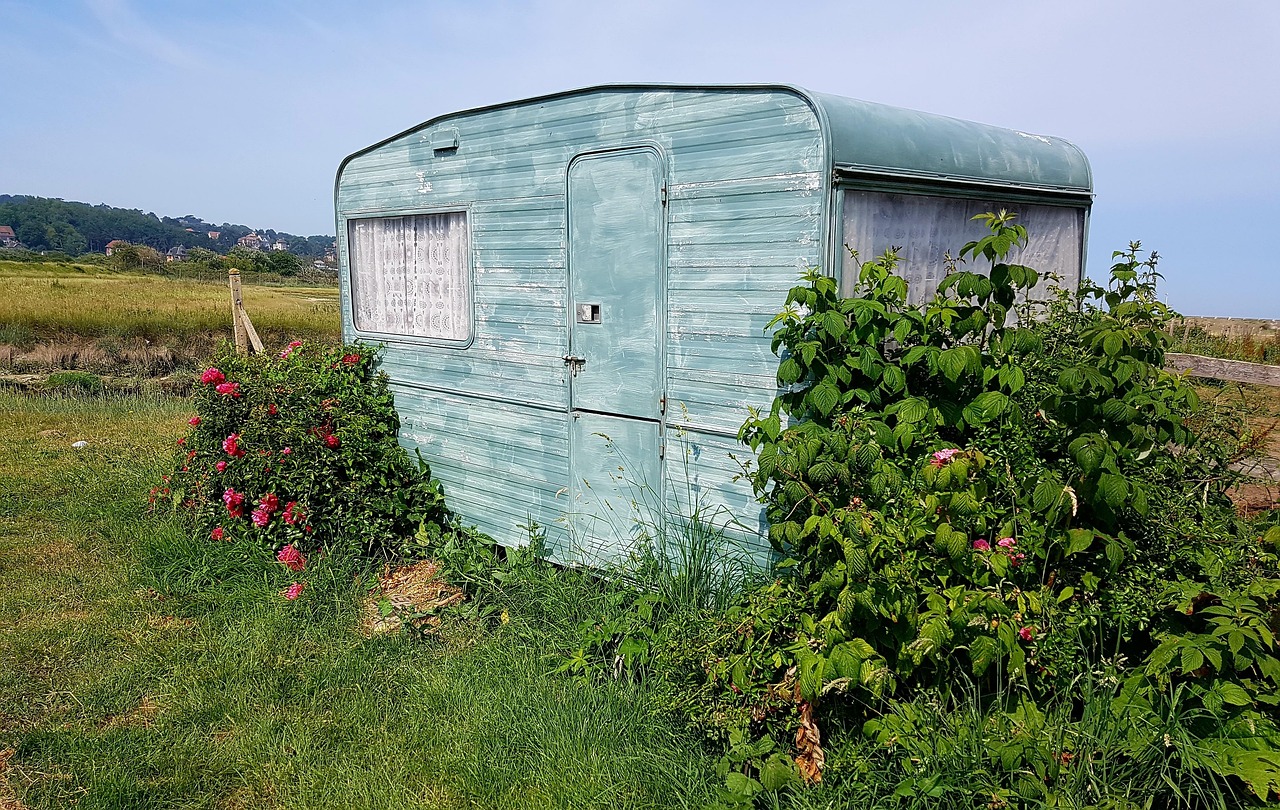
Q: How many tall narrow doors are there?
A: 1